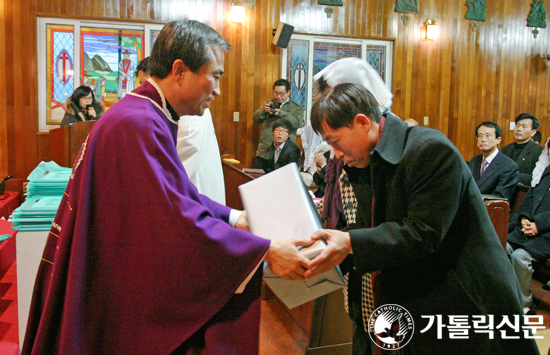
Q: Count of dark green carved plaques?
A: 4